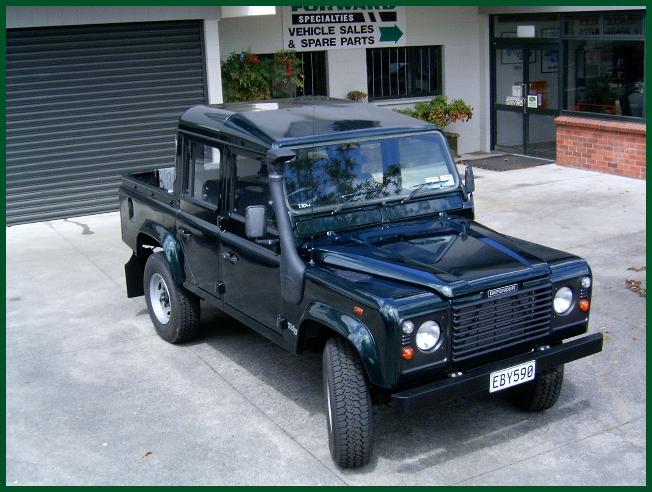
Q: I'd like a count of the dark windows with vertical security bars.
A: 2